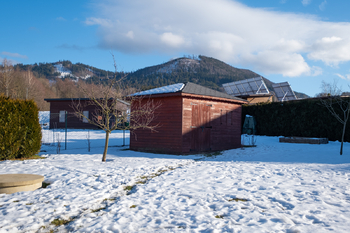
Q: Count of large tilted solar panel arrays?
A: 2